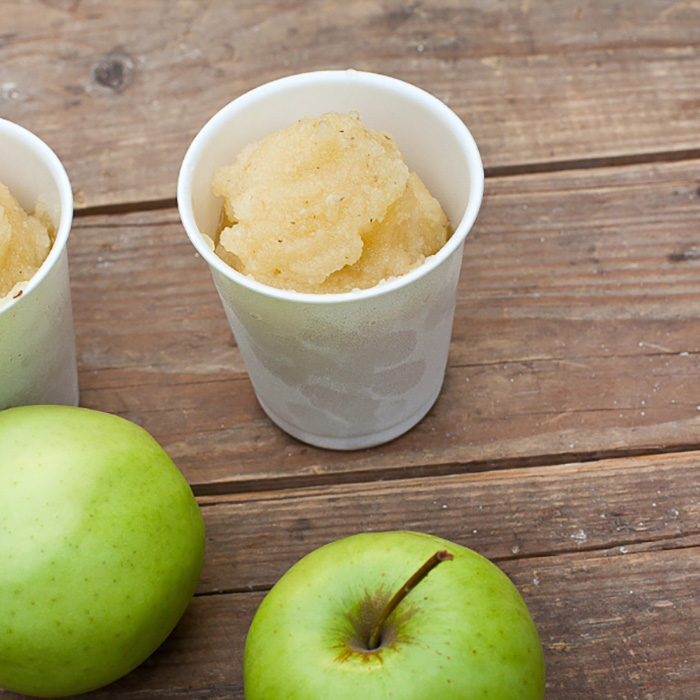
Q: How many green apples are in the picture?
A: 2